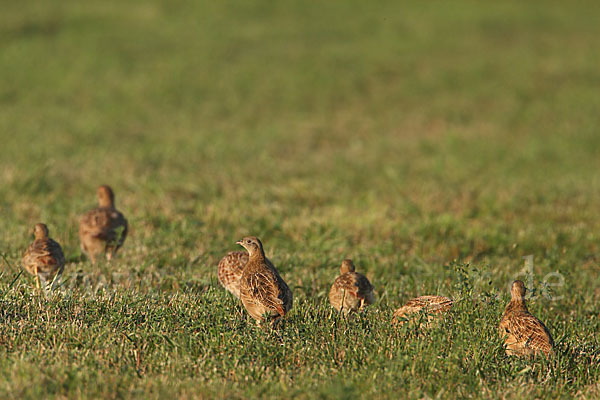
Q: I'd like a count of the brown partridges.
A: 7